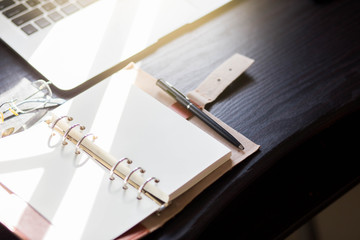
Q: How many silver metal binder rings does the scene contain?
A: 6